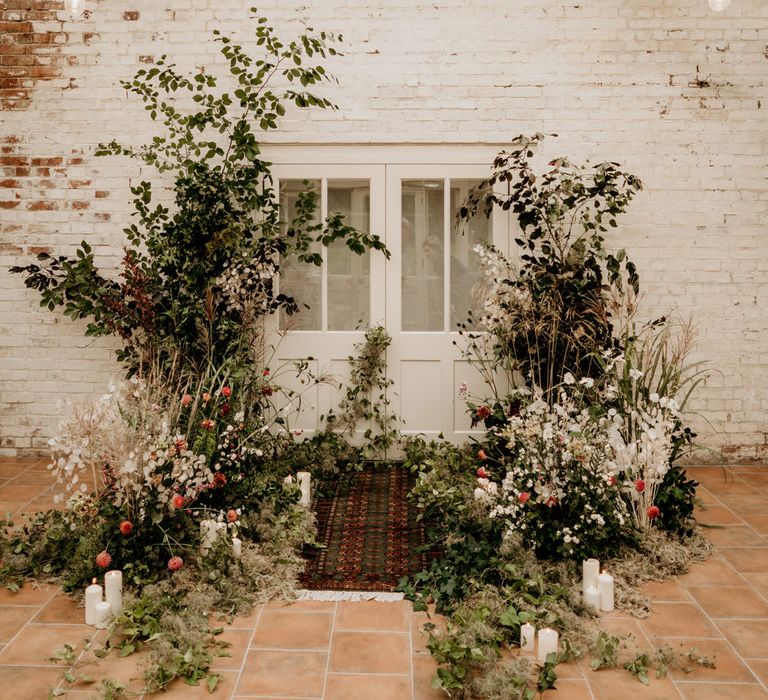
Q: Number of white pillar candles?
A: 13